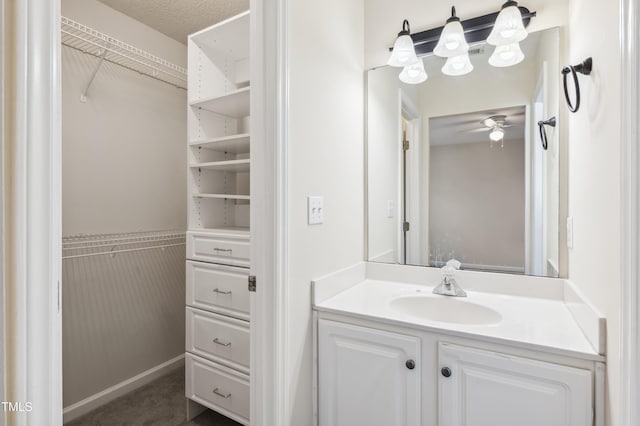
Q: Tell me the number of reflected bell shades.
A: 3